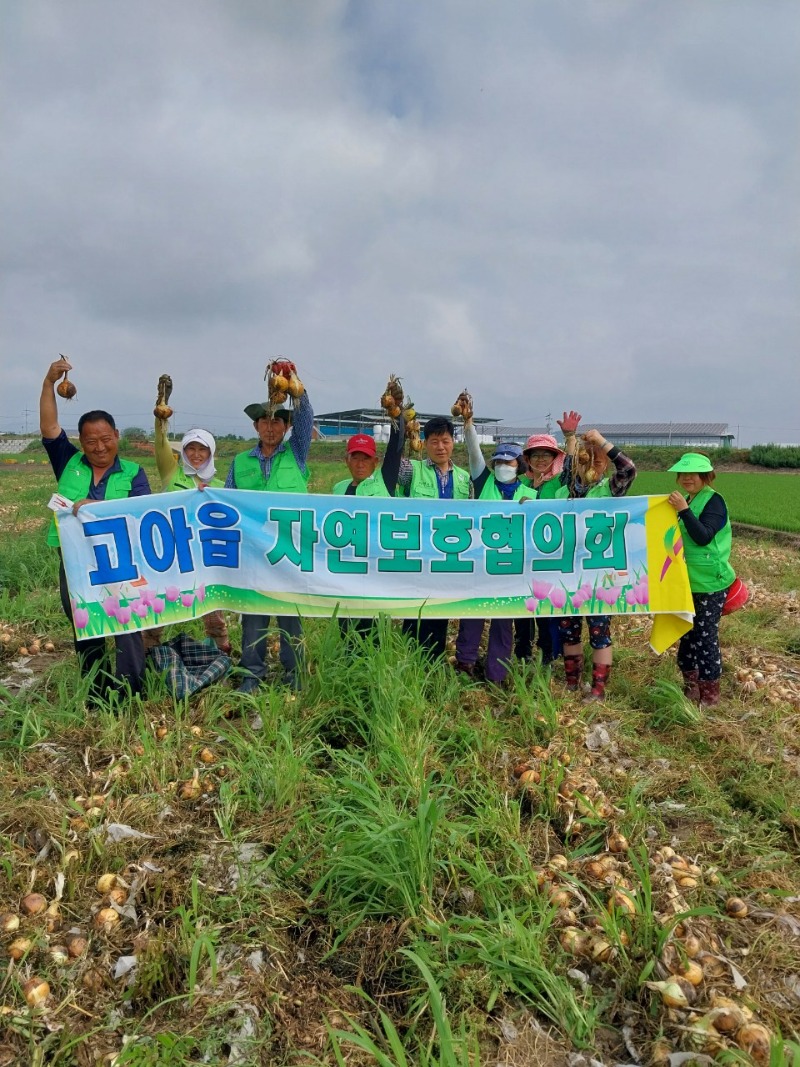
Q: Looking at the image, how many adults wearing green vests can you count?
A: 9